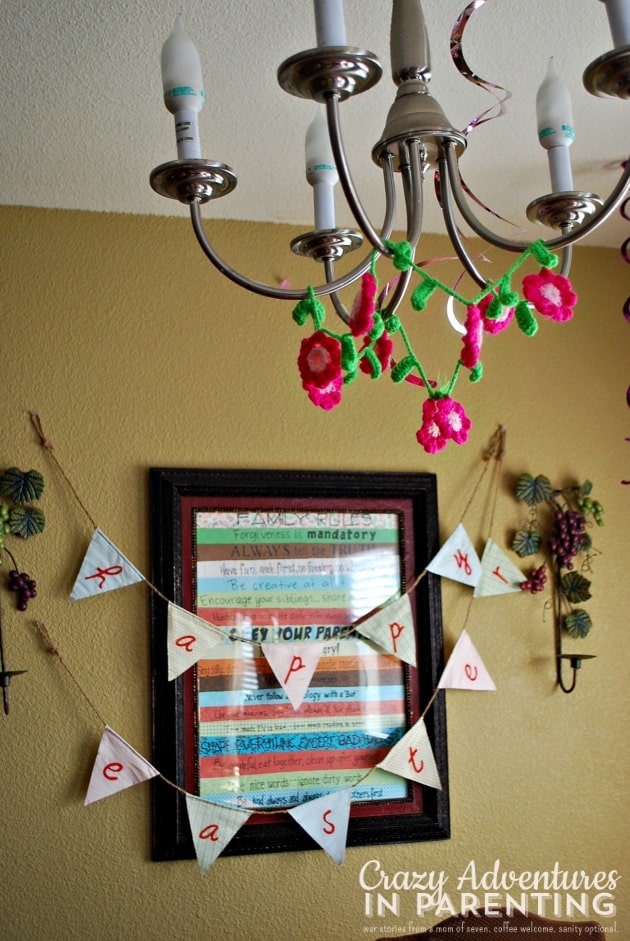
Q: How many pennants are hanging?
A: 11